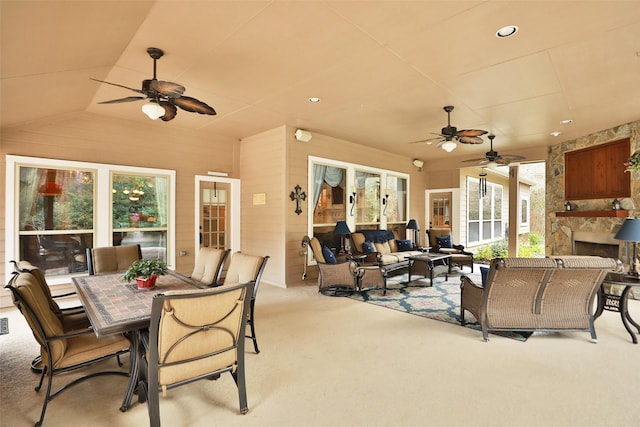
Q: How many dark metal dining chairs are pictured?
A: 6